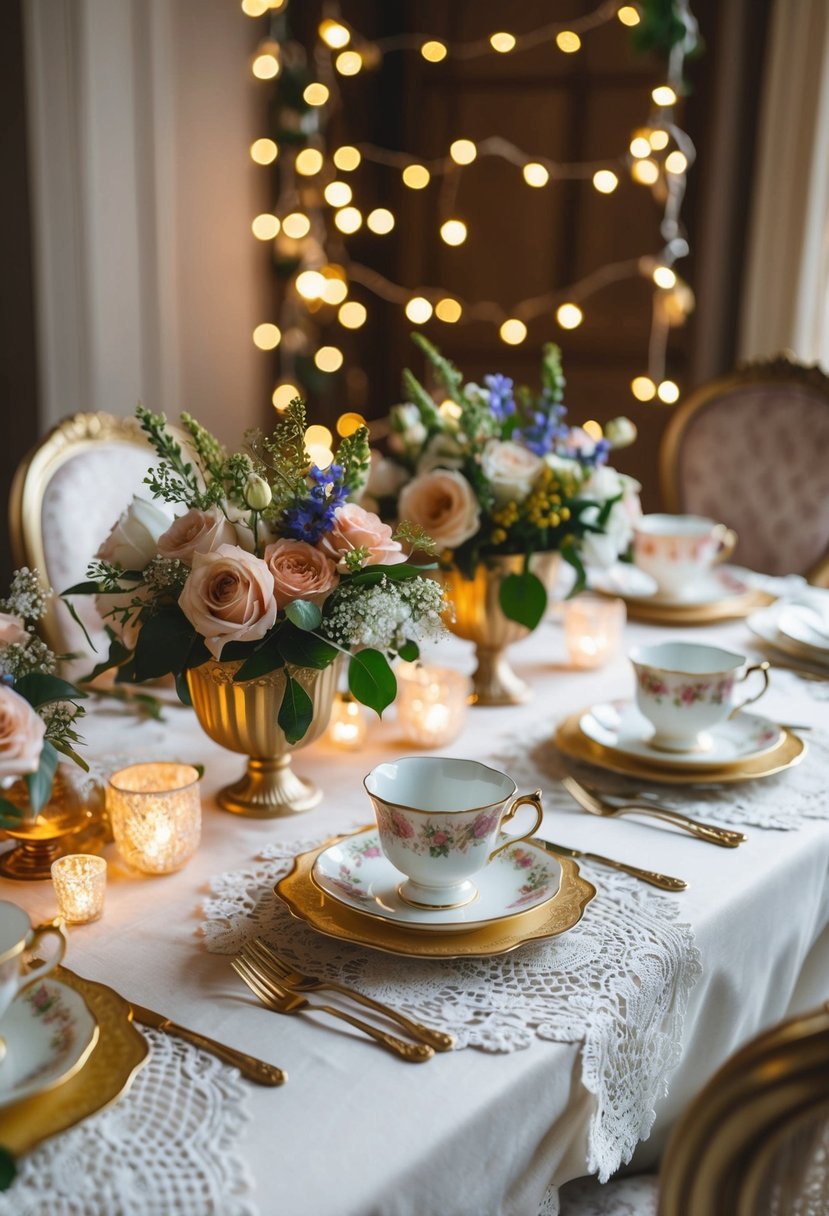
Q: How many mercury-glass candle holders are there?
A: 5